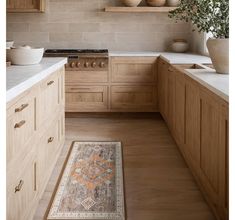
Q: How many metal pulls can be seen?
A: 5